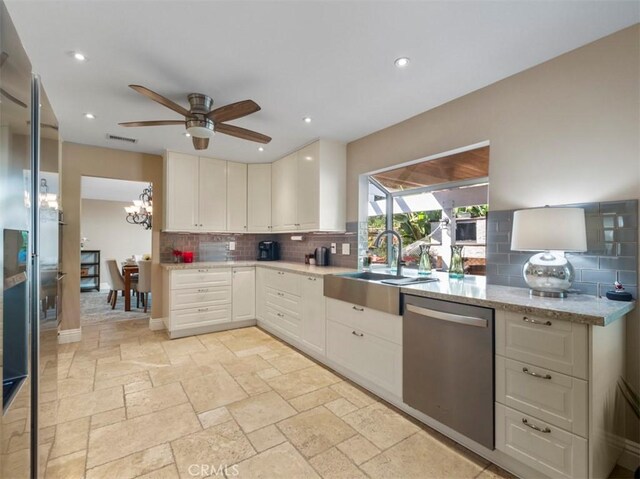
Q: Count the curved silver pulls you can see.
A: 12